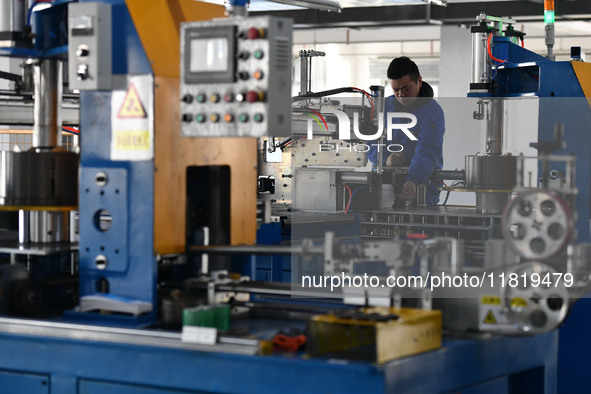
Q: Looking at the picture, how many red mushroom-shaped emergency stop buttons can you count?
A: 2